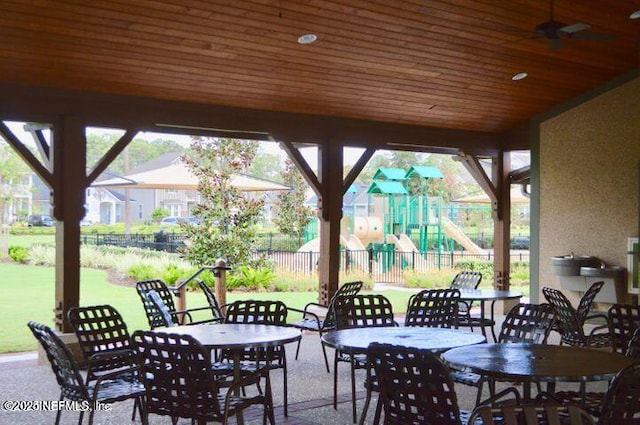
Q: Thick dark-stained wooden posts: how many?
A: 3